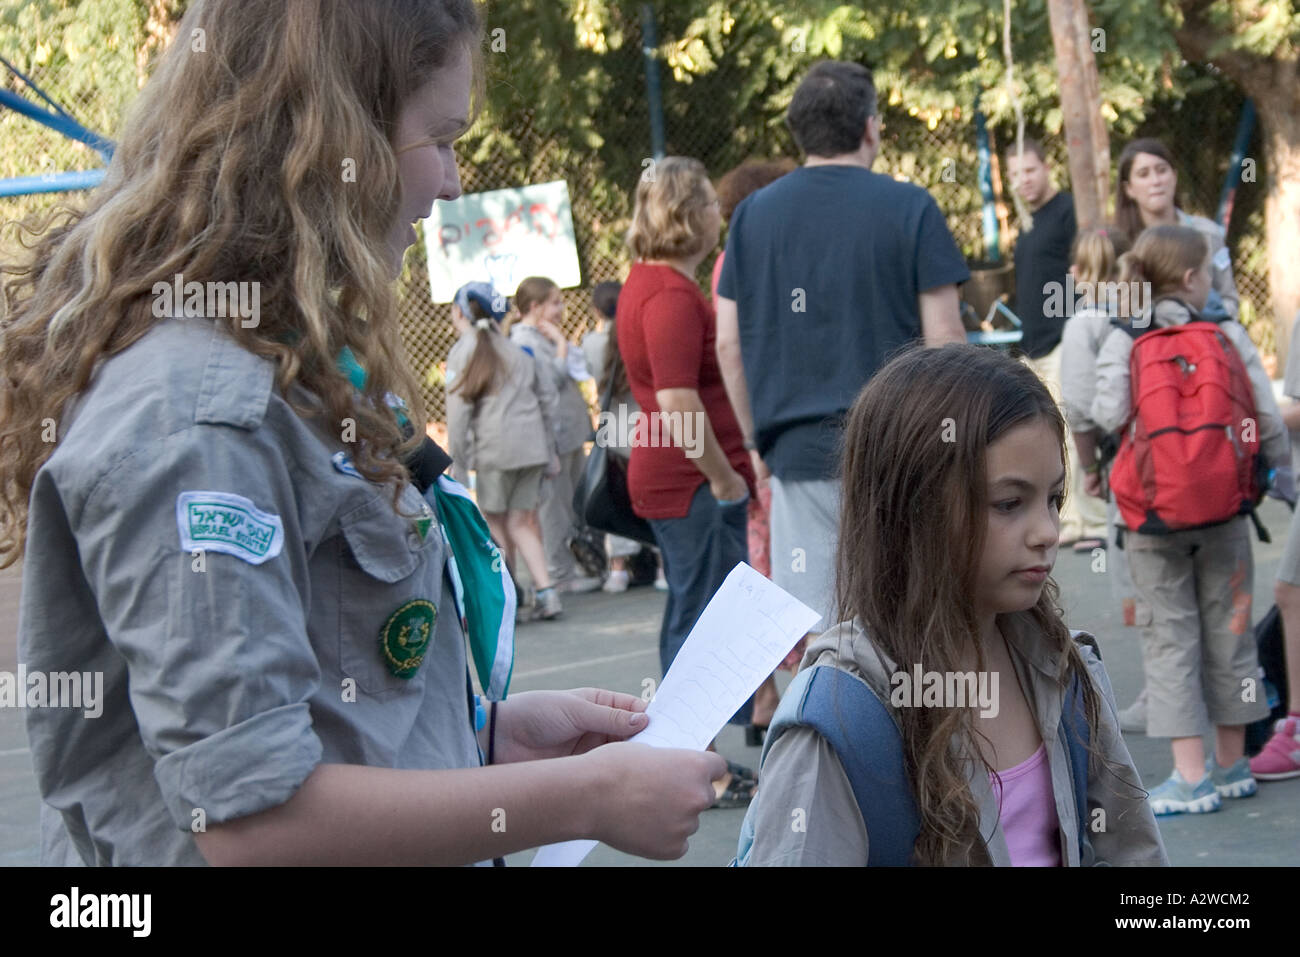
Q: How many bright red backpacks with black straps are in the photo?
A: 1